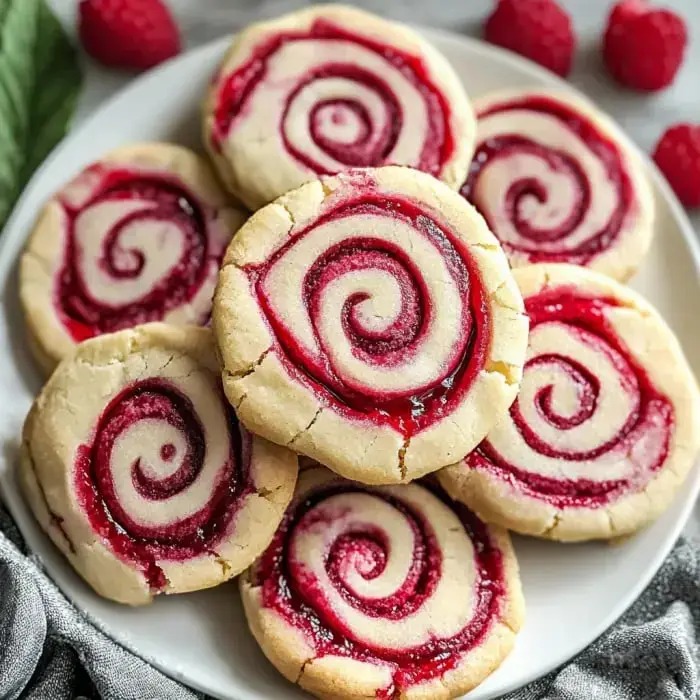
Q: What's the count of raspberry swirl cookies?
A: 7